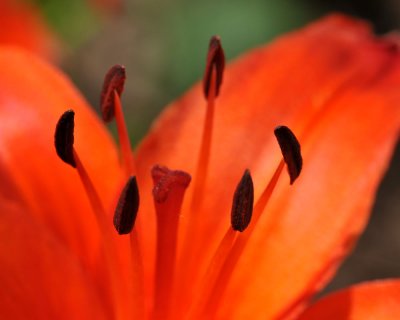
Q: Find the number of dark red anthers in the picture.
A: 6